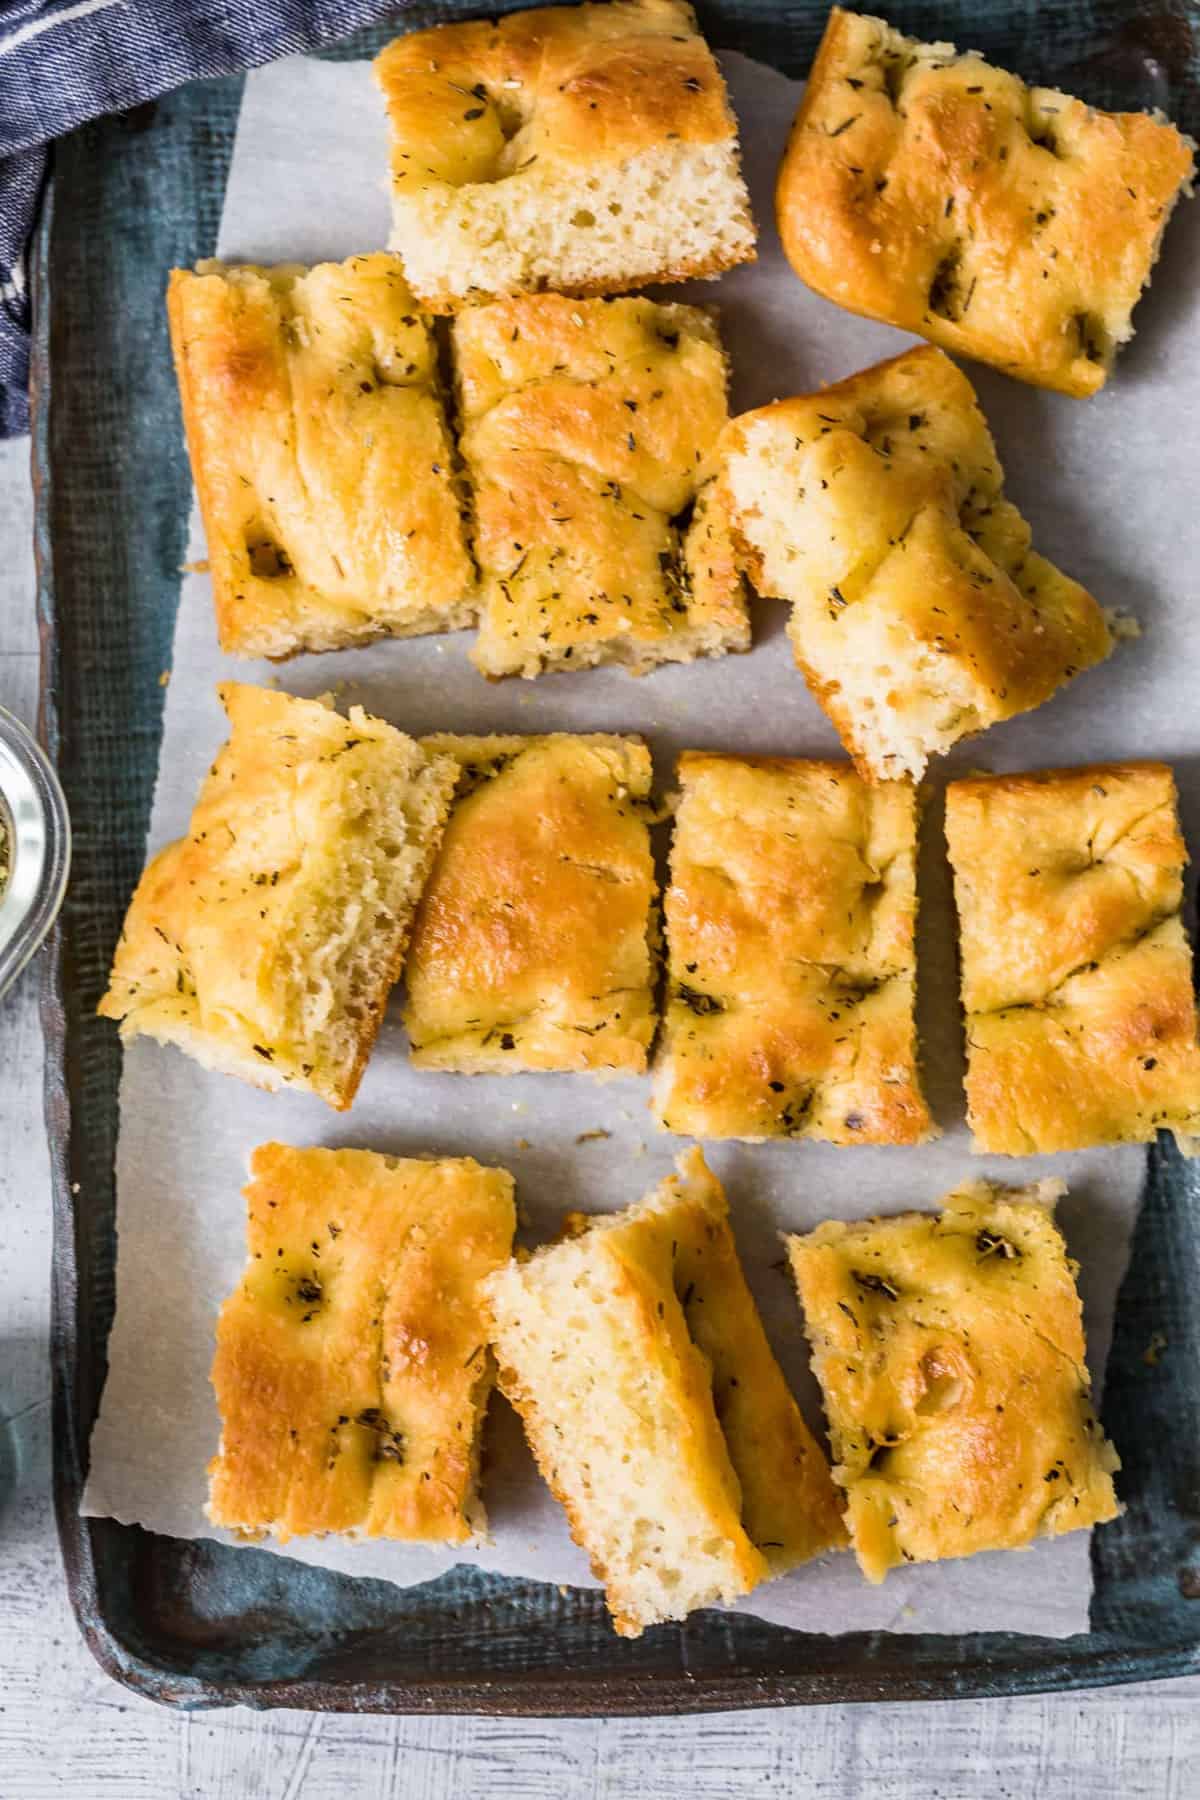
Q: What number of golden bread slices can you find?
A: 12